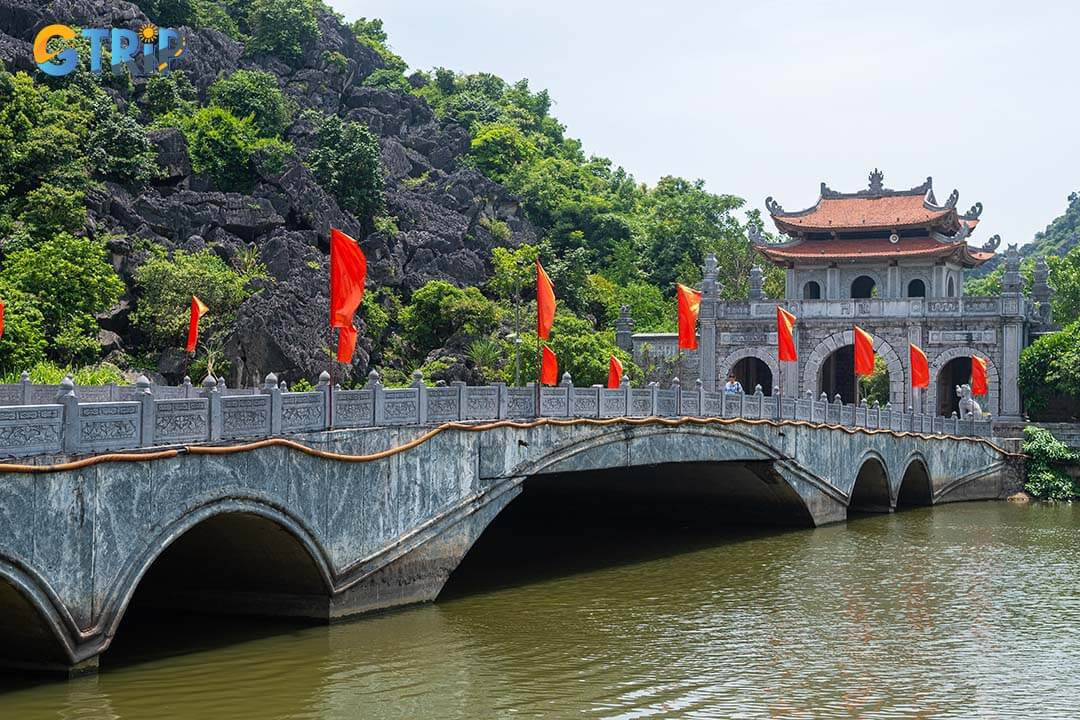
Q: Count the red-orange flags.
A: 12